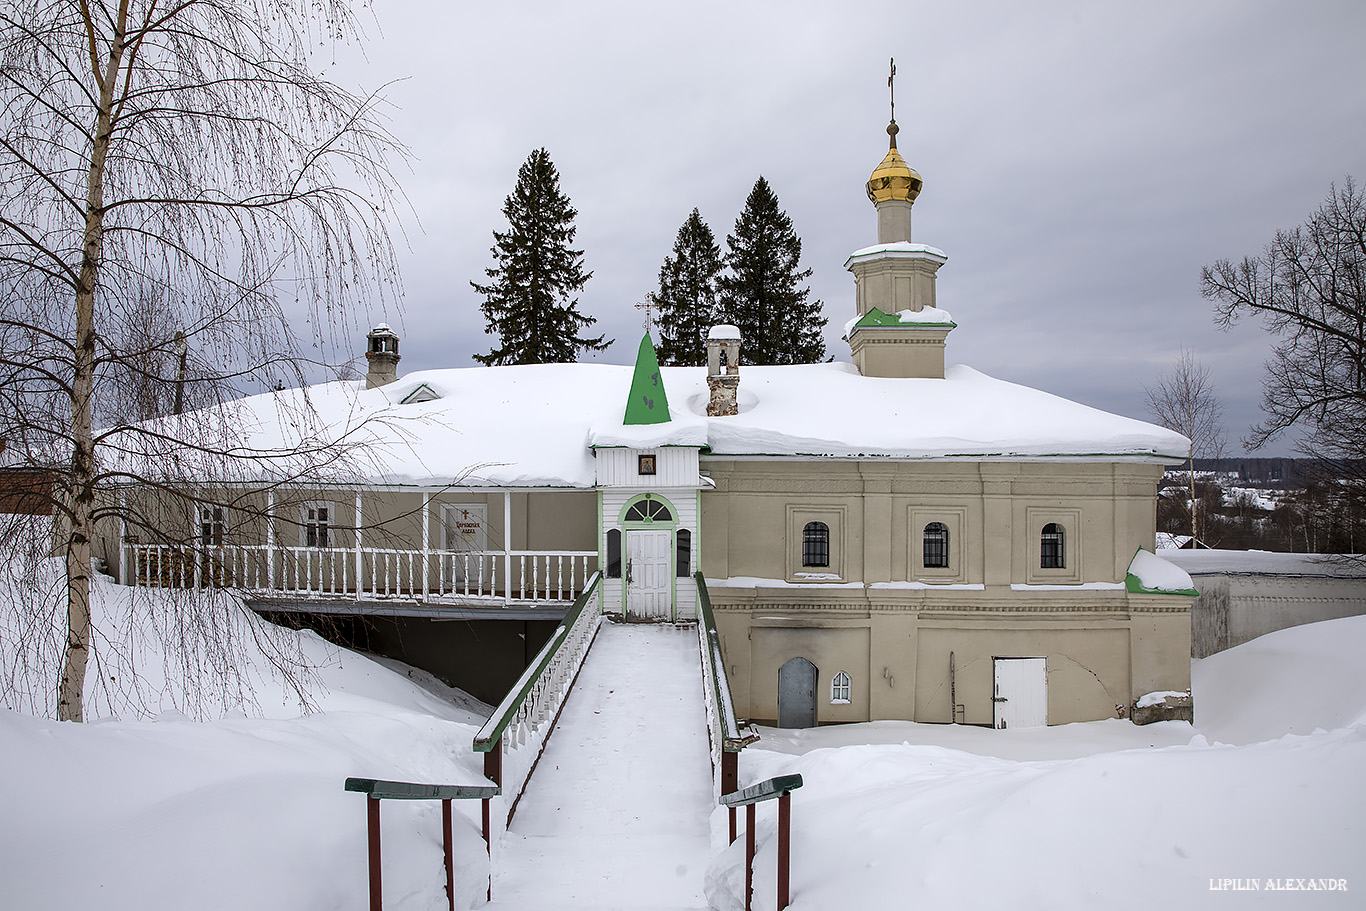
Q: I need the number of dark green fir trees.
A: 3